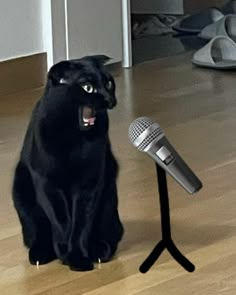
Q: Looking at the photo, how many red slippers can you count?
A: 0